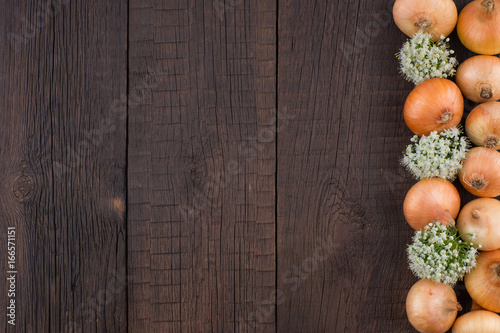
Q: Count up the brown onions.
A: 11